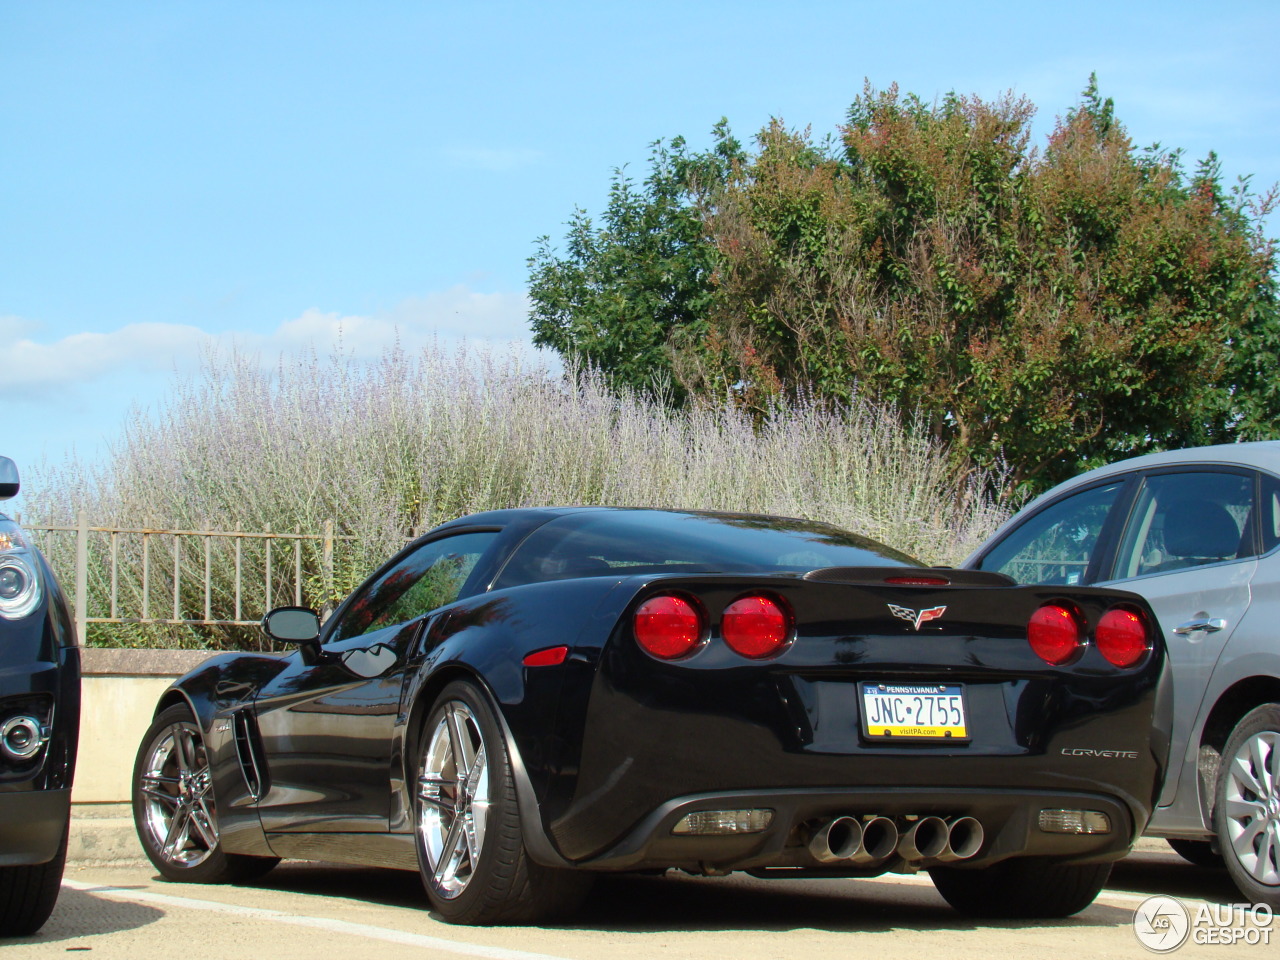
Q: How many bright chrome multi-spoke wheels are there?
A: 2